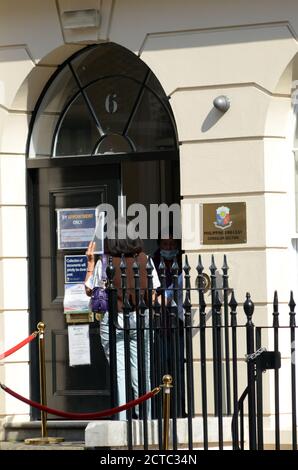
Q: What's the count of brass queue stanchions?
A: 2